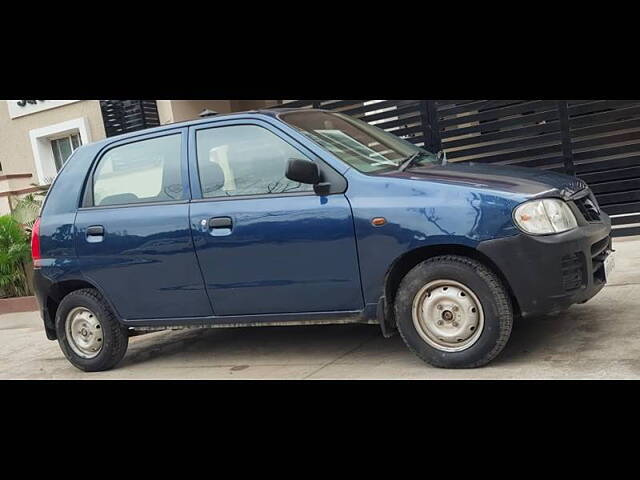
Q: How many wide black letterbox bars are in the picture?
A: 2